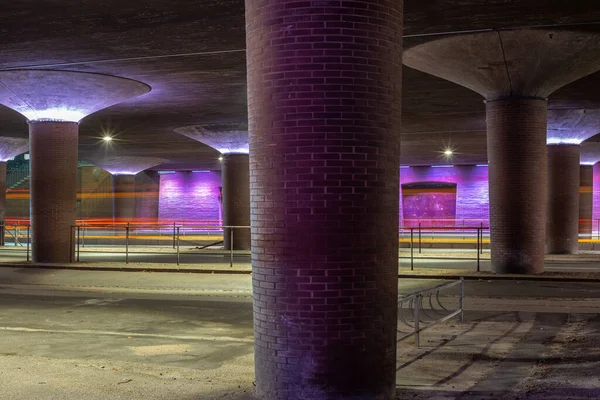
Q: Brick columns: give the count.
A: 8